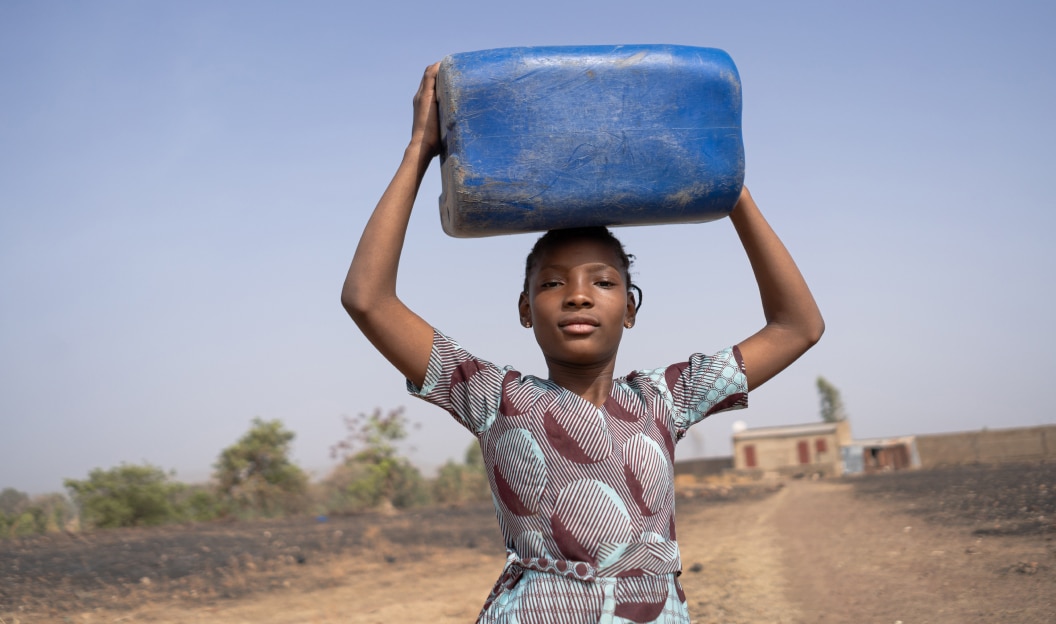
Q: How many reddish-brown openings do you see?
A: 3